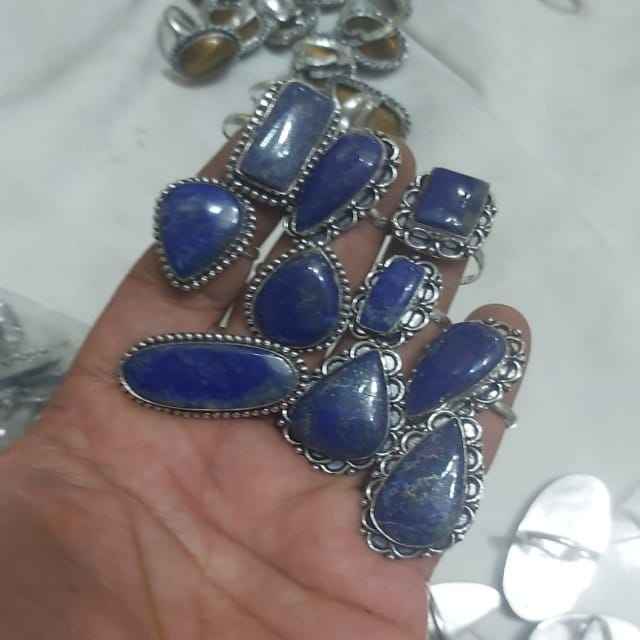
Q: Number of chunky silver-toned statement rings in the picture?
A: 10